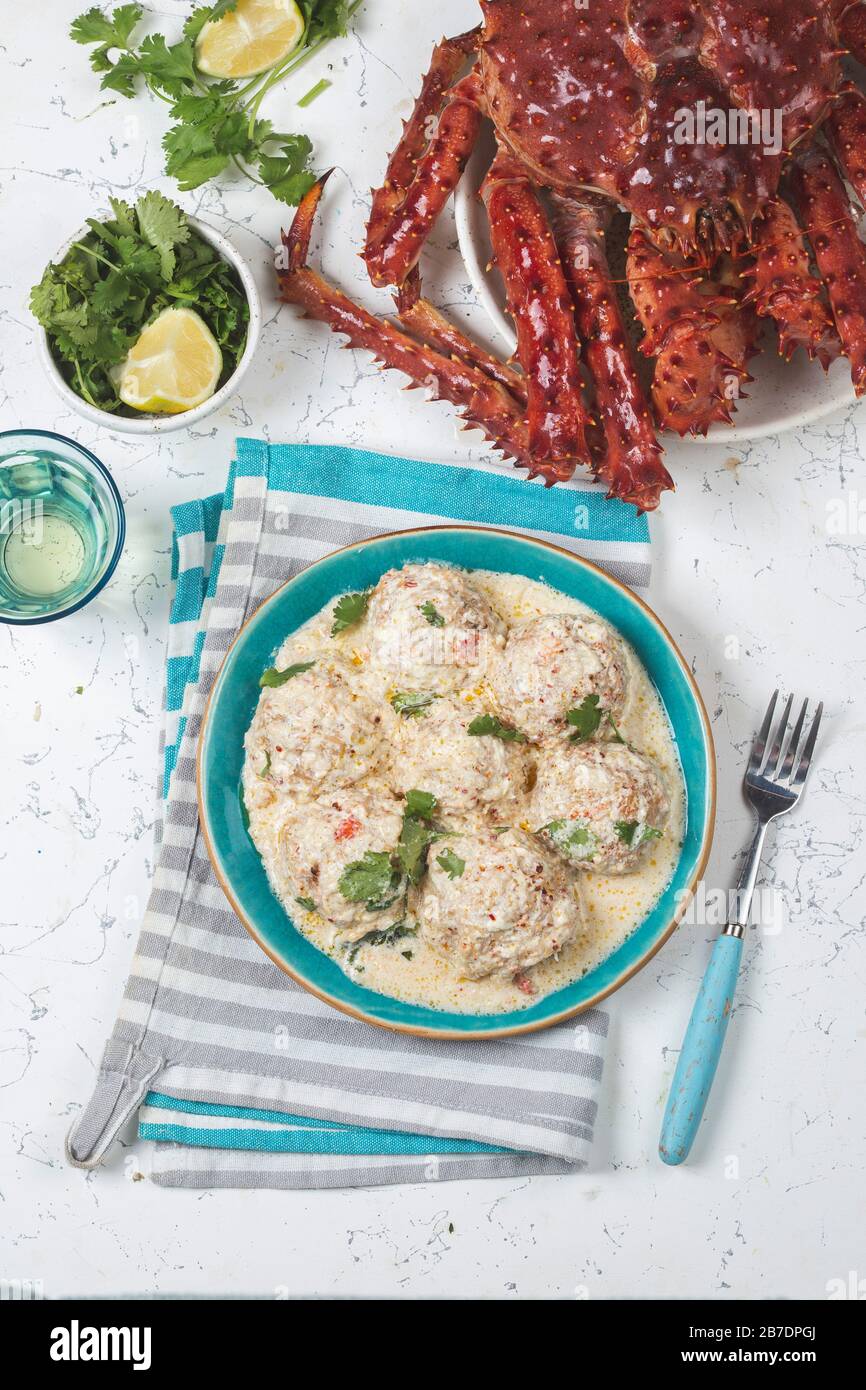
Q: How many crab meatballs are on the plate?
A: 7